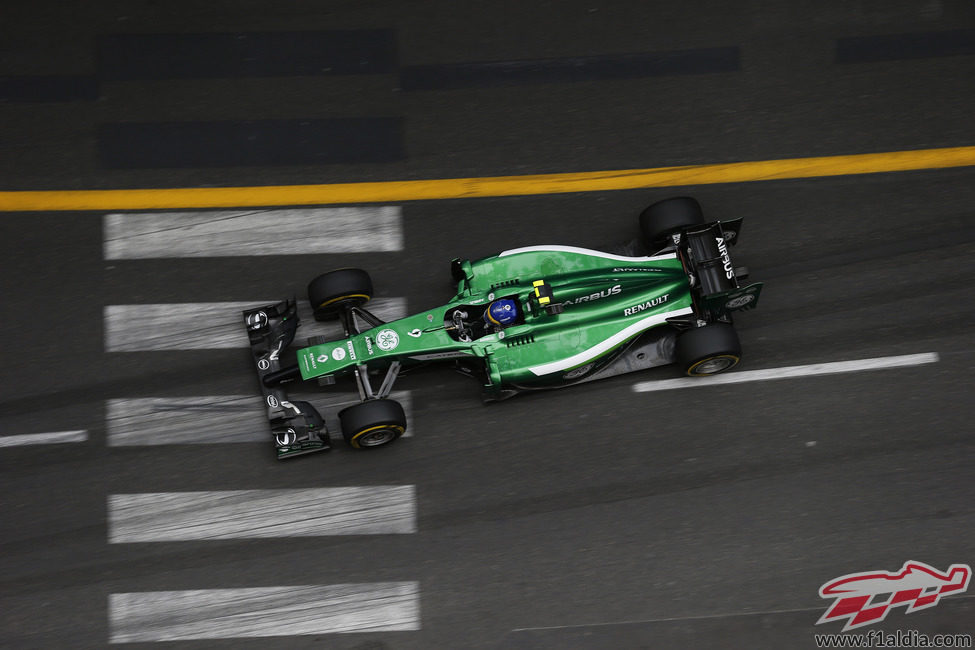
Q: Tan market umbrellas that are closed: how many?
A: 0